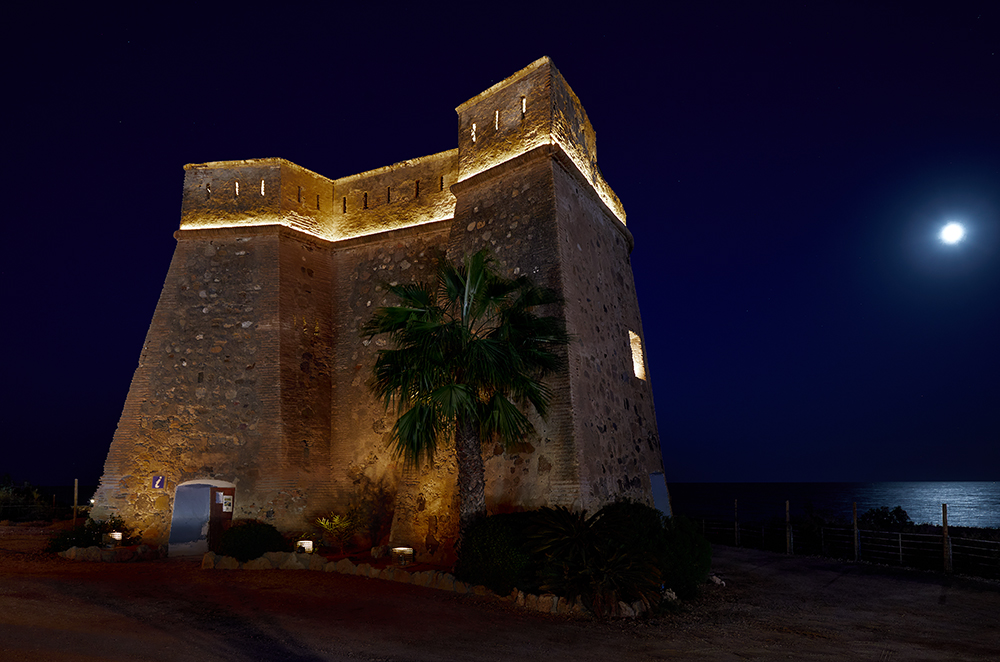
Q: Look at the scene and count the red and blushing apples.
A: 0